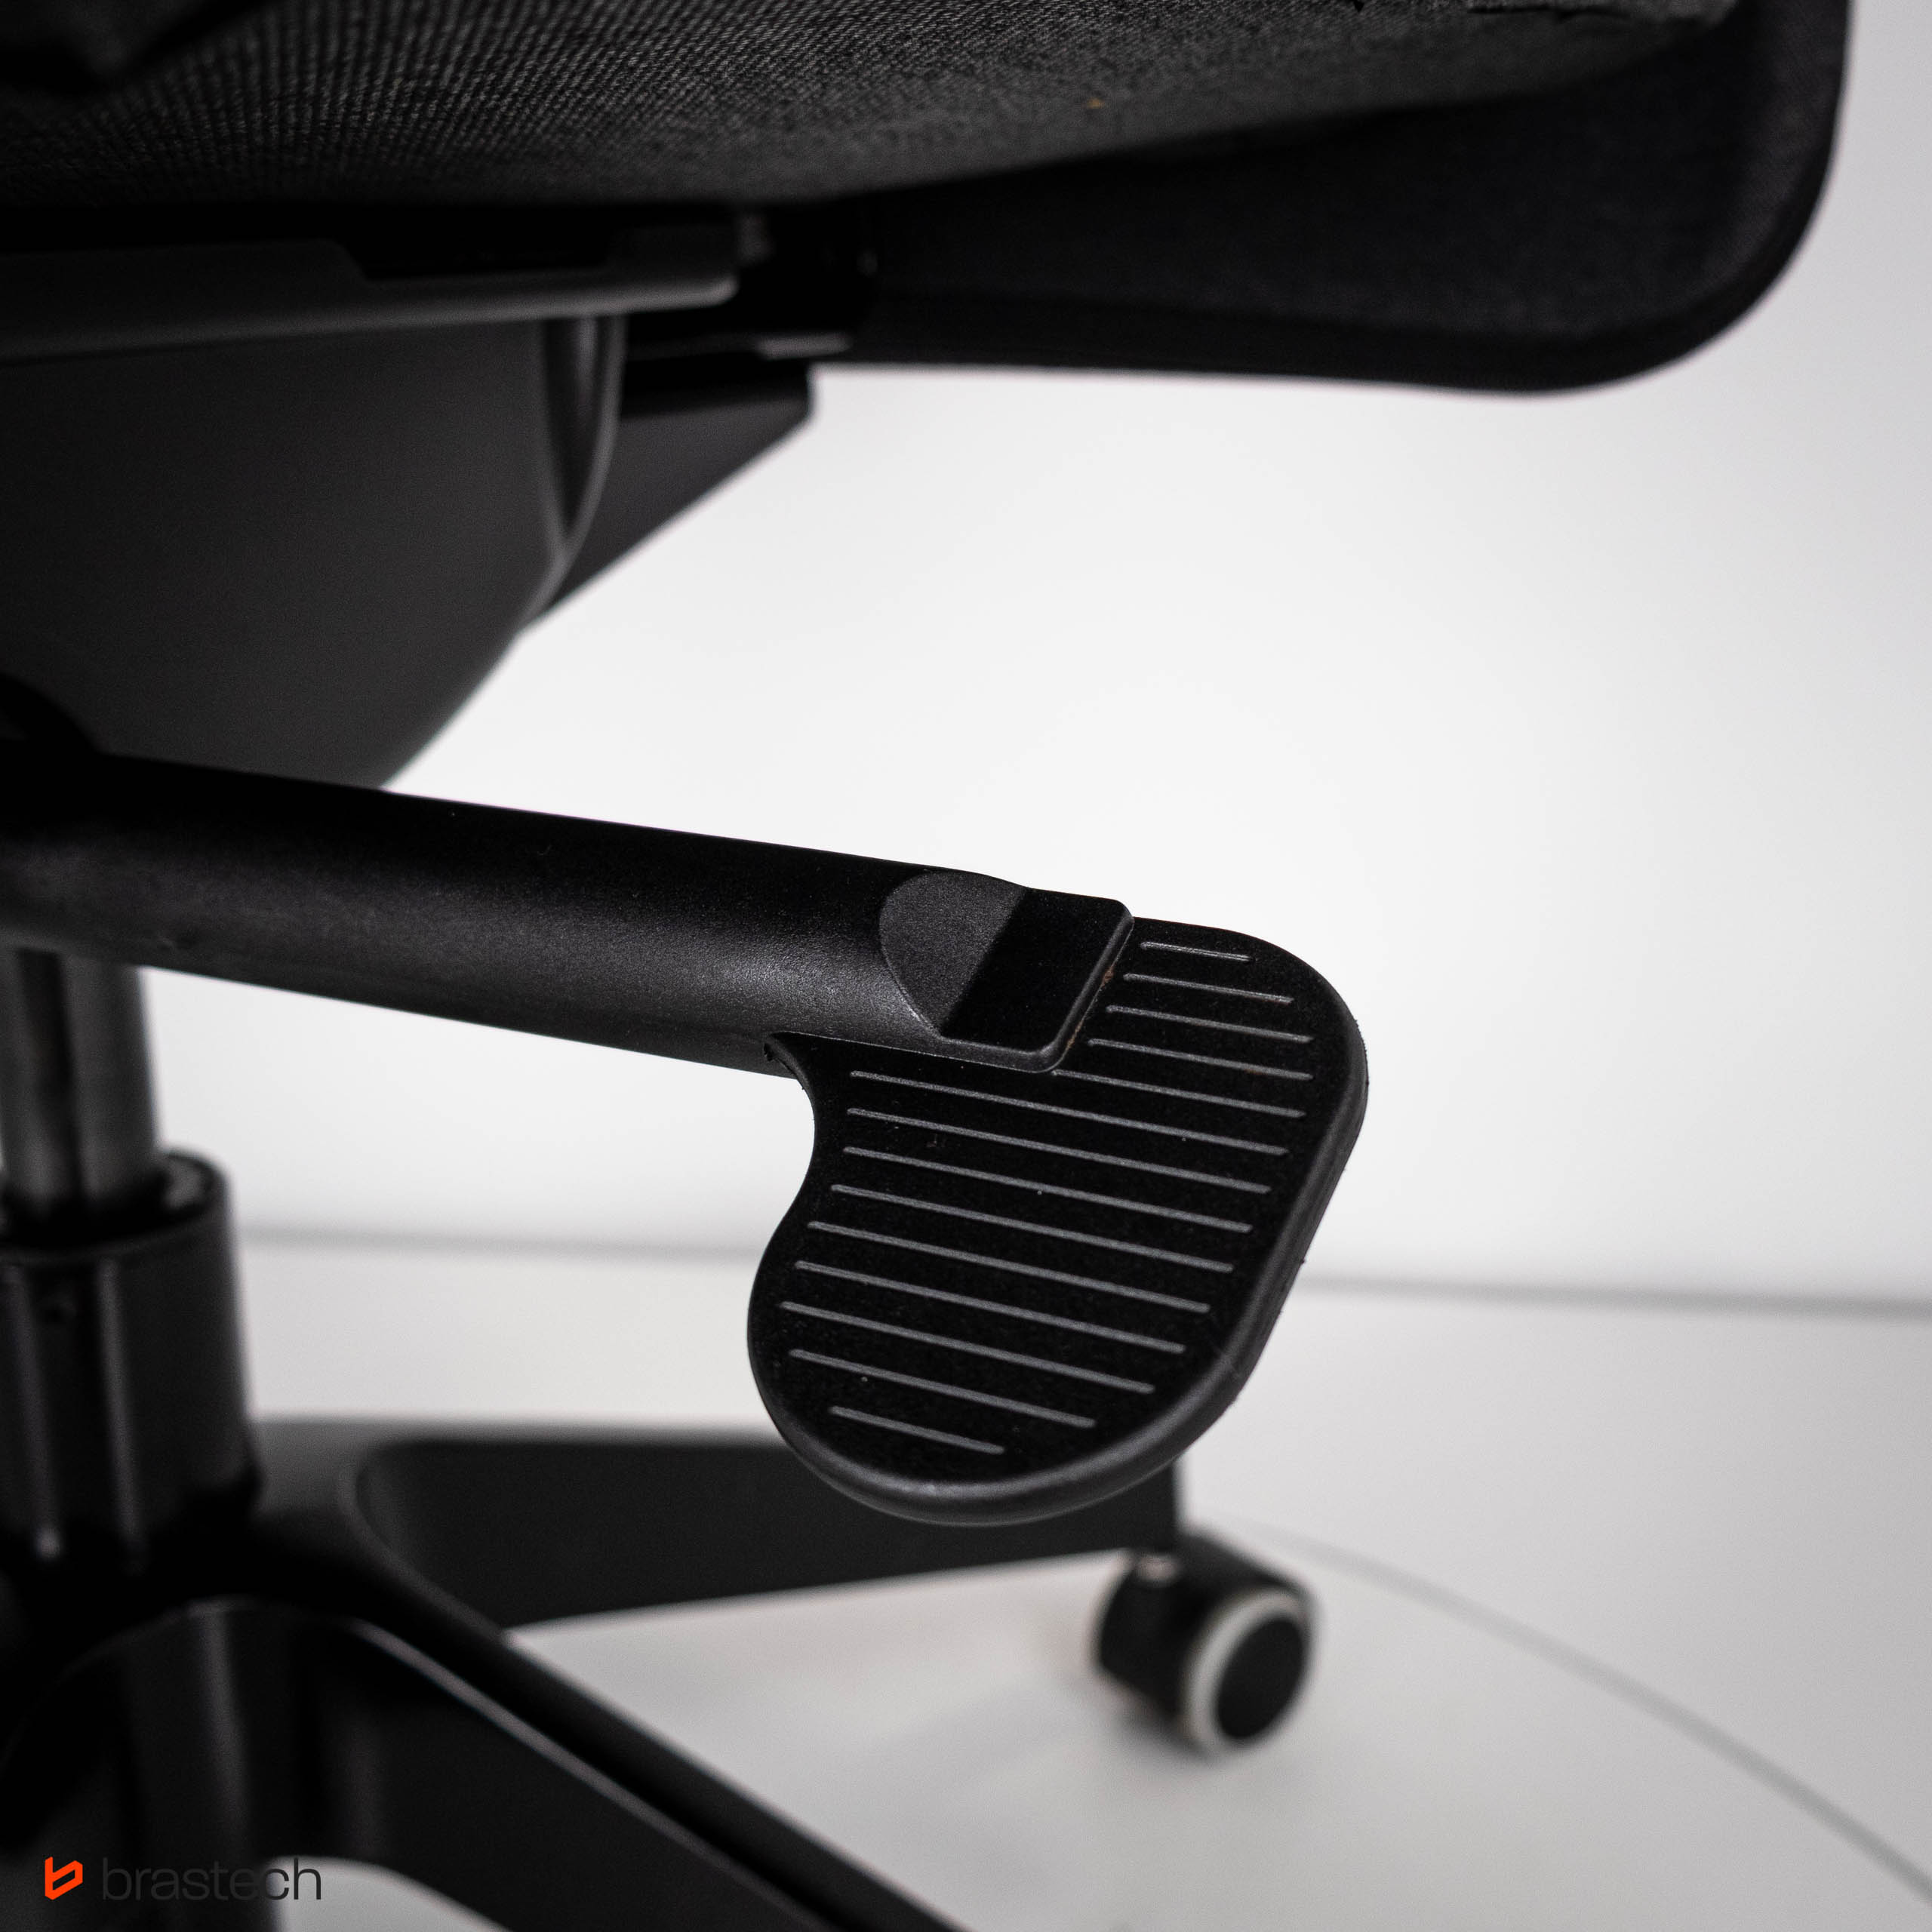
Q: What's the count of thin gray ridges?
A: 14